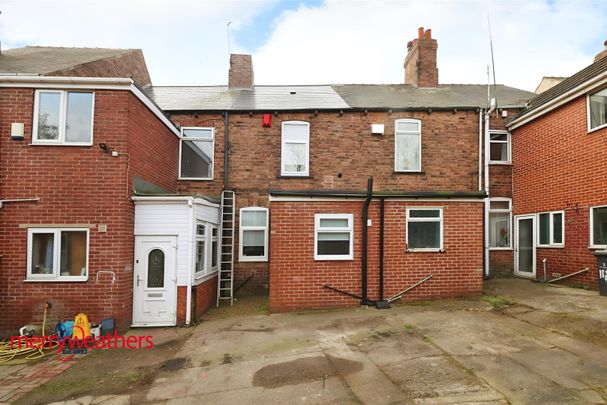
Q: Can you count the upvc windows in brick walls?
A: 13